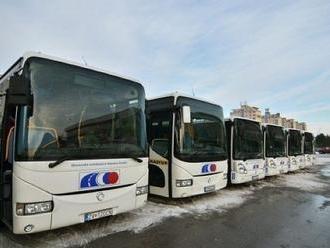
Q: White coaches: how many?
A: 6